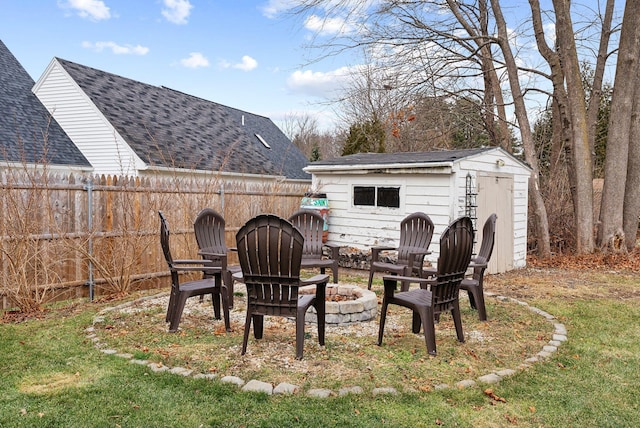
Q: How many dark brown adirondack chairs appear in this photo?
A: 7